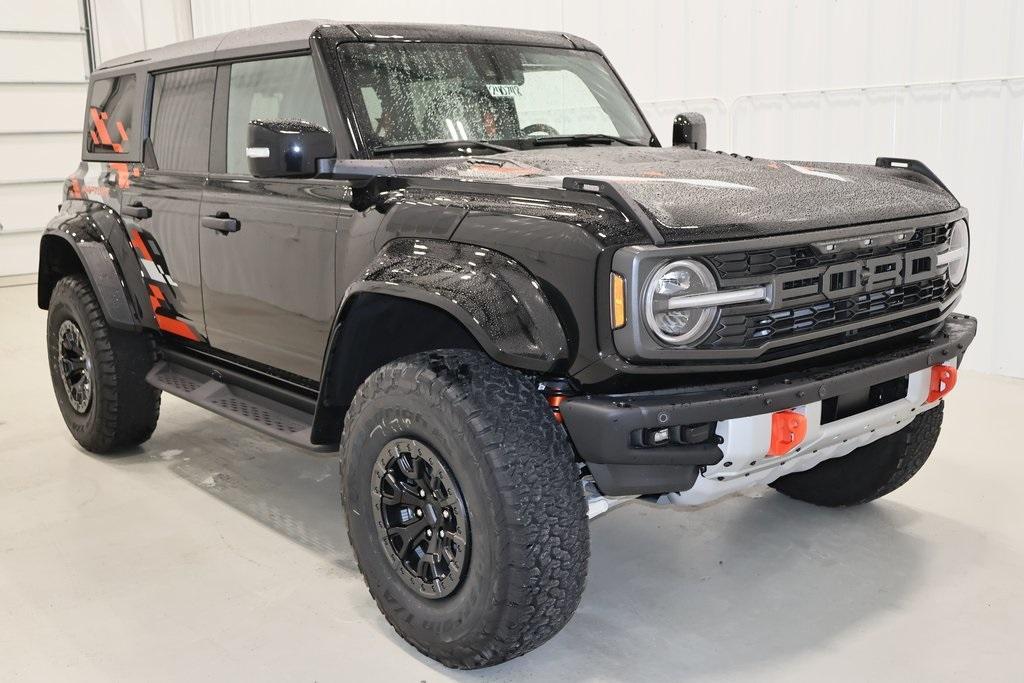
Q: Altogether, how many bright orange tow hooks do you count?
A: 2